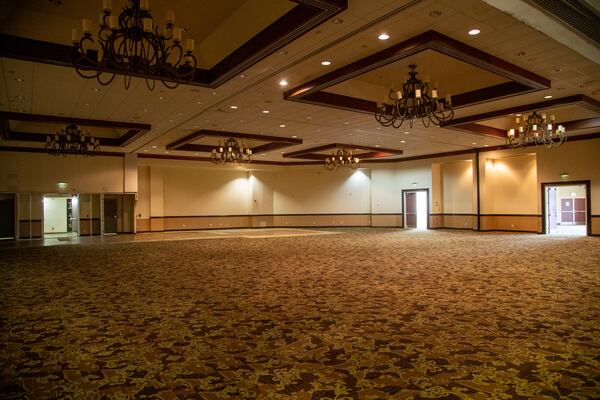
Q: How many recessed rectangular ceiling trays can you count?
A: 6